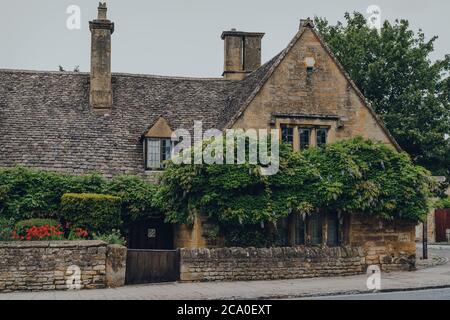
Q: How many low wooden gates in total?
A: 1